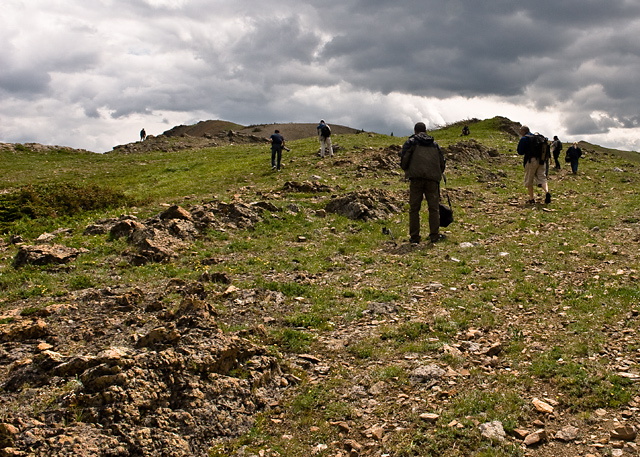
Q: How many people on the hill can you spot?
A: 8